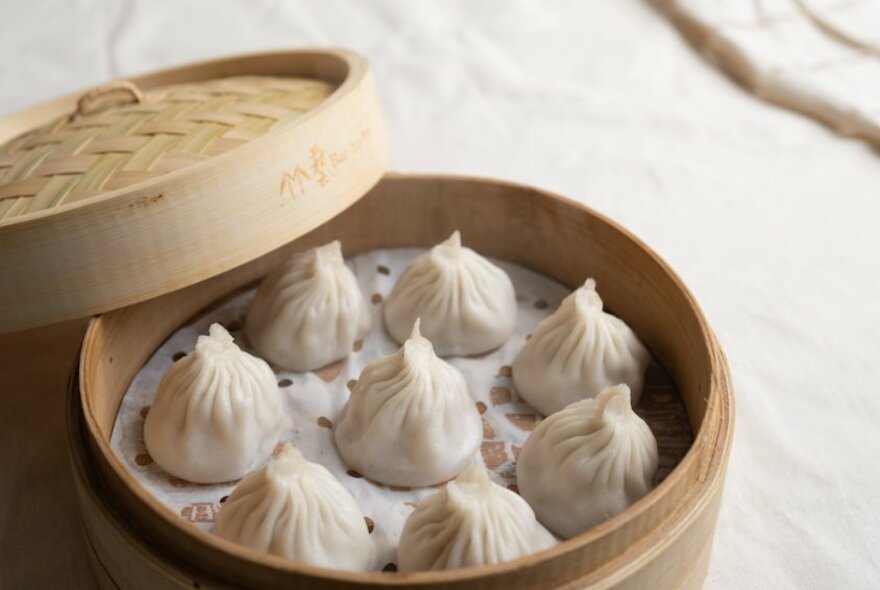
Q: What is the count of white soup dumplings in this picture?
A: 8